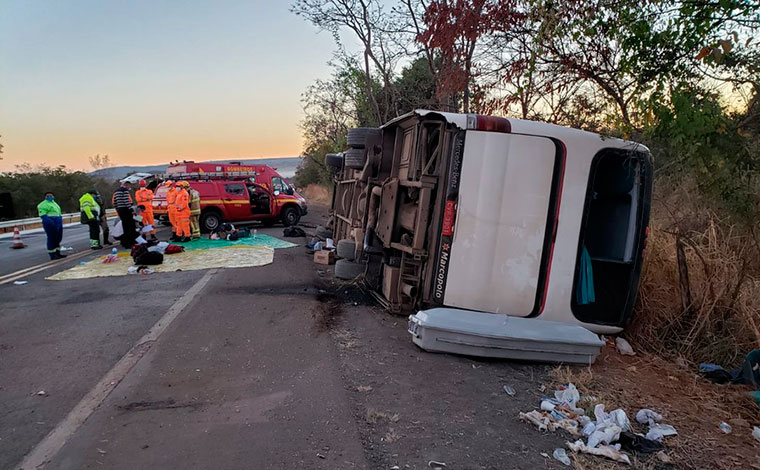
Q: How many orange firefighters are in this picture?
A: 3